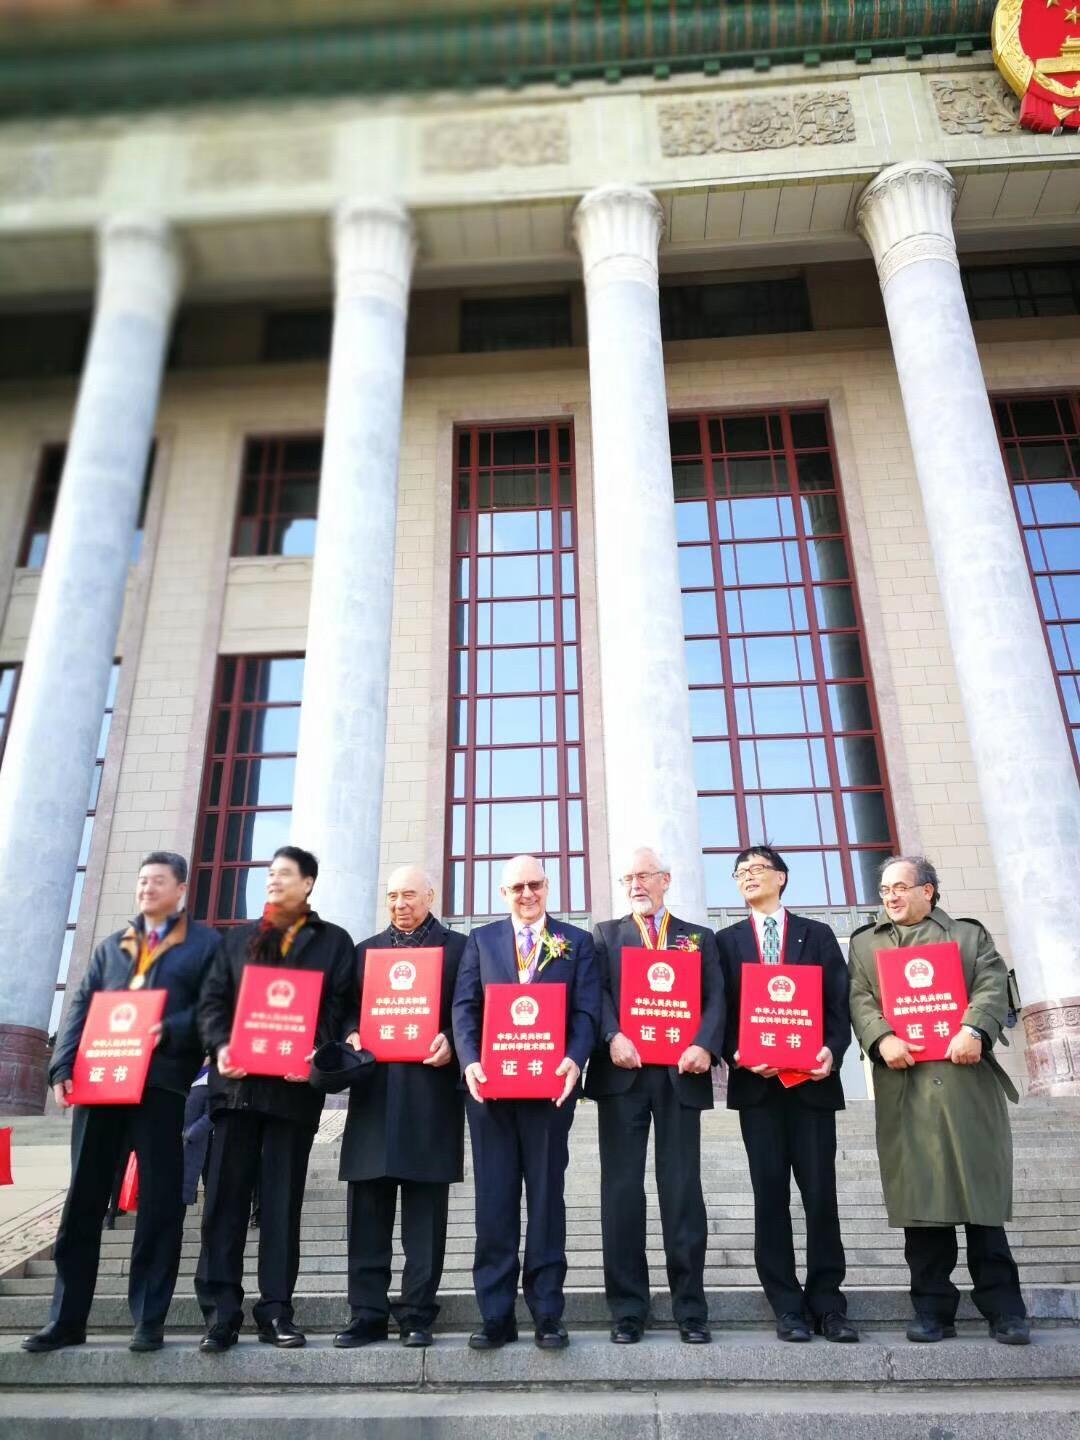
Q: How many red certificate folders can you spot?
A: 7